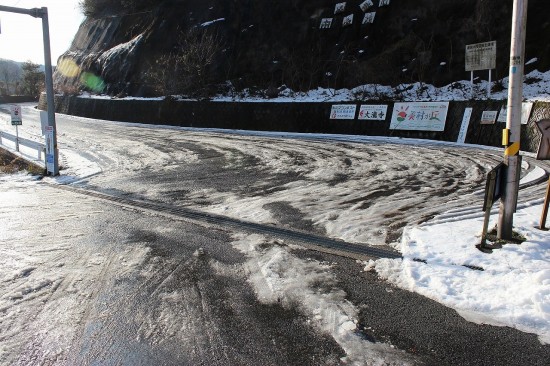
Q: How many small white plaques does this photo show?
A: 6